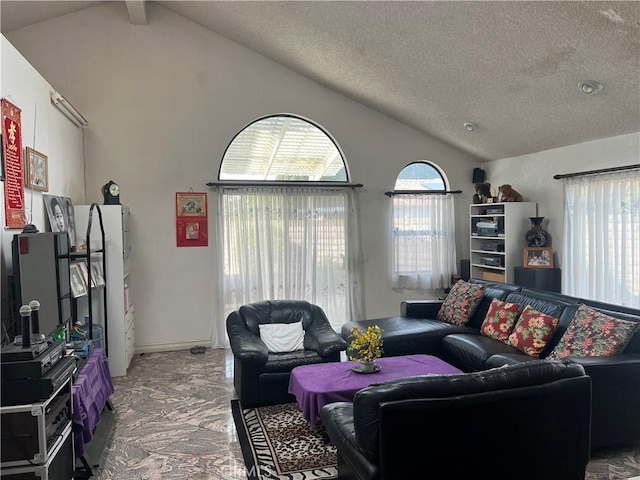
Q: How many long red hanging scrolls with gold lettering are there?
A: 1